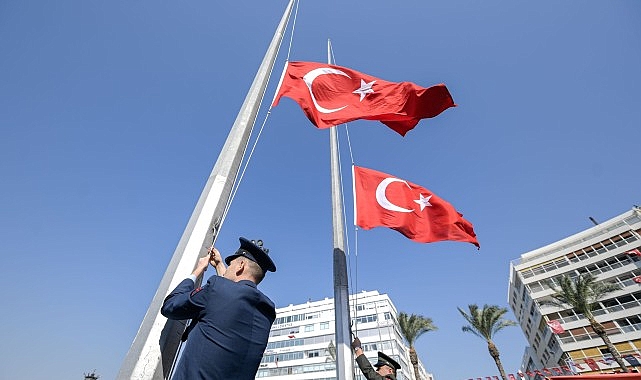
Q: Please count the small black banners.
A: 1